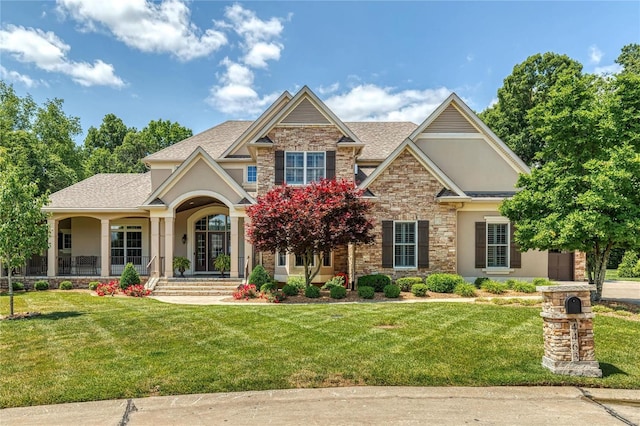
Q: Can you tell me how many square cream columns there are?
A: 6